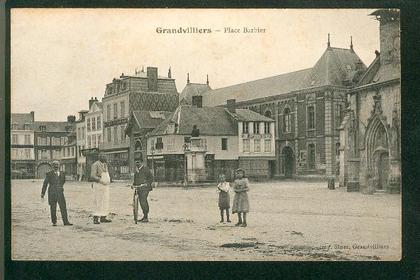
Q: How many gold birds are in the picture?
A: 0